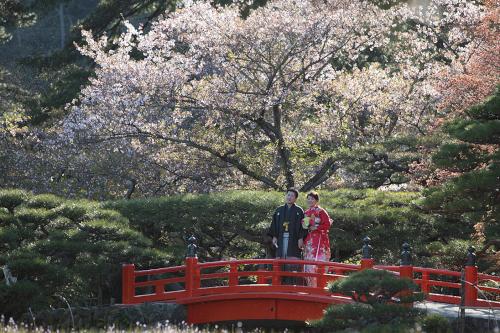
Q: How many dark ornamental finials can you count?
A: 4